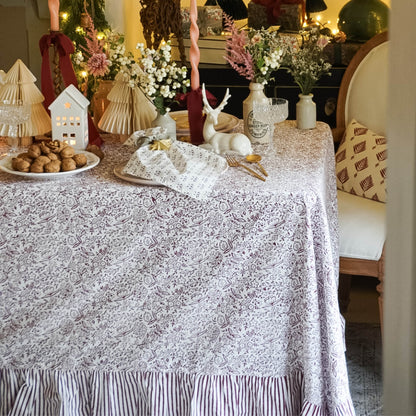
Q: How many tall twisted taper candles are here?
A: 2